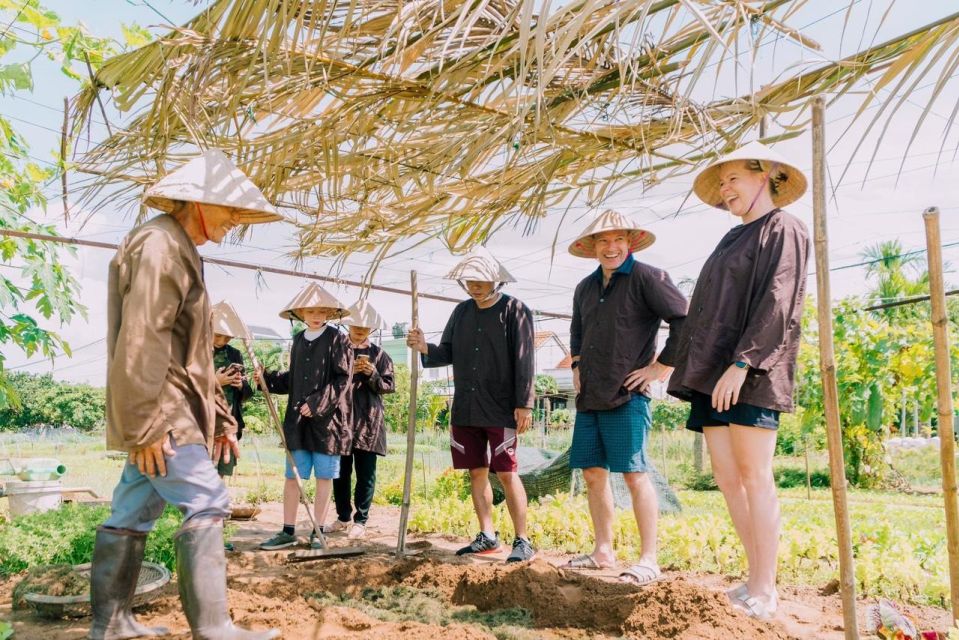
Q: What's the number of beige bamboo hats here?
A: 7